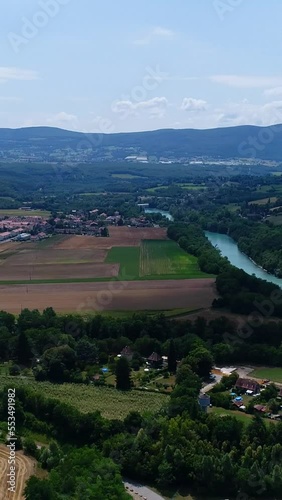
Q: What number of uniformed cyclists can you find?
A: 0